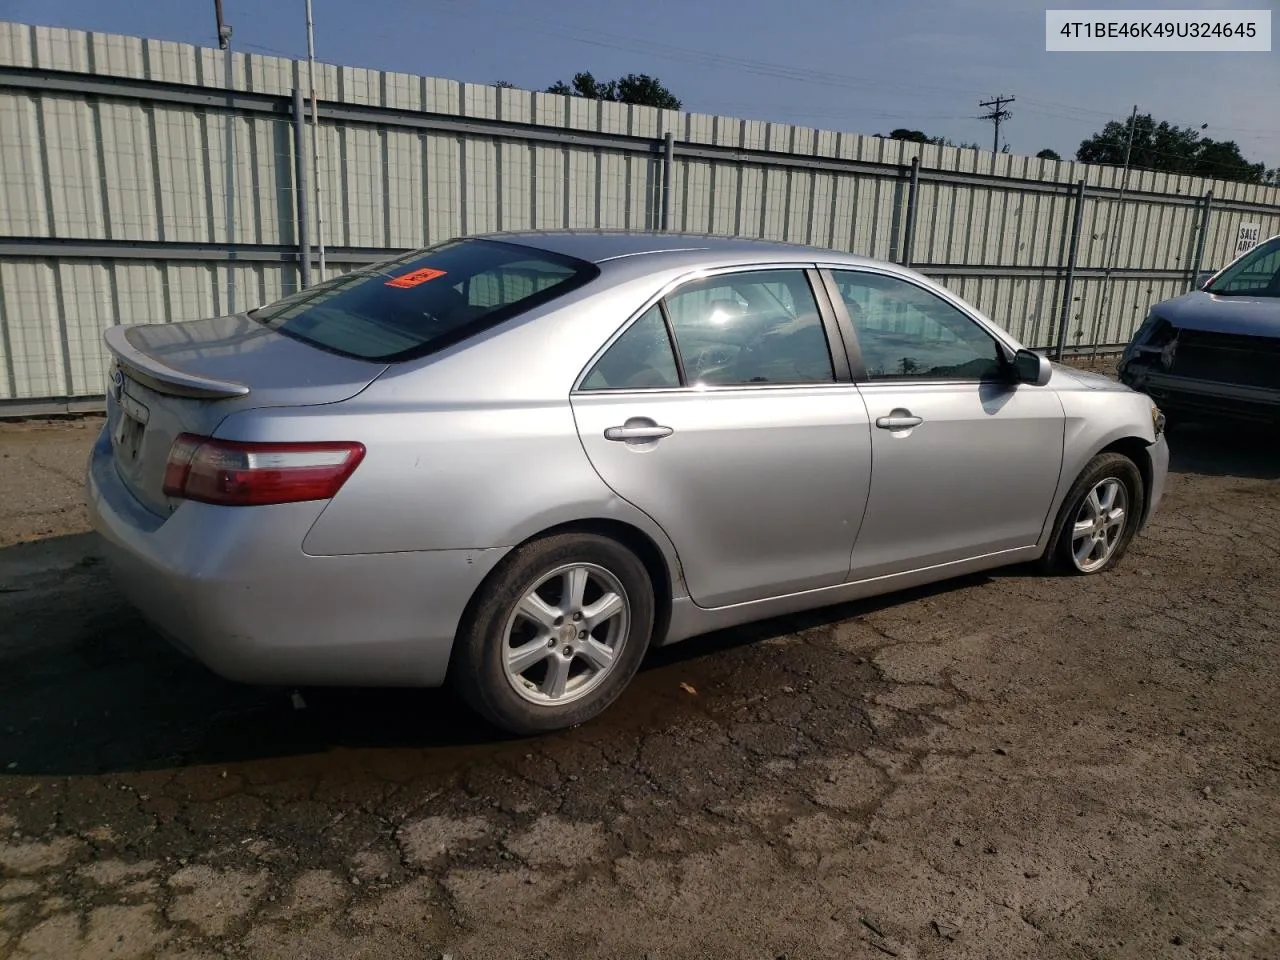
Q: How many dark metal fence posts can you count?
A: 5